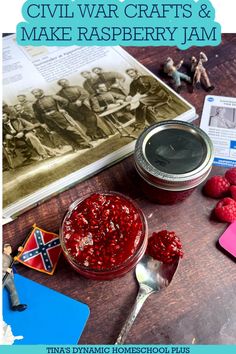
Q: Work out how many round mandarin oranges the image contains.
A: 0